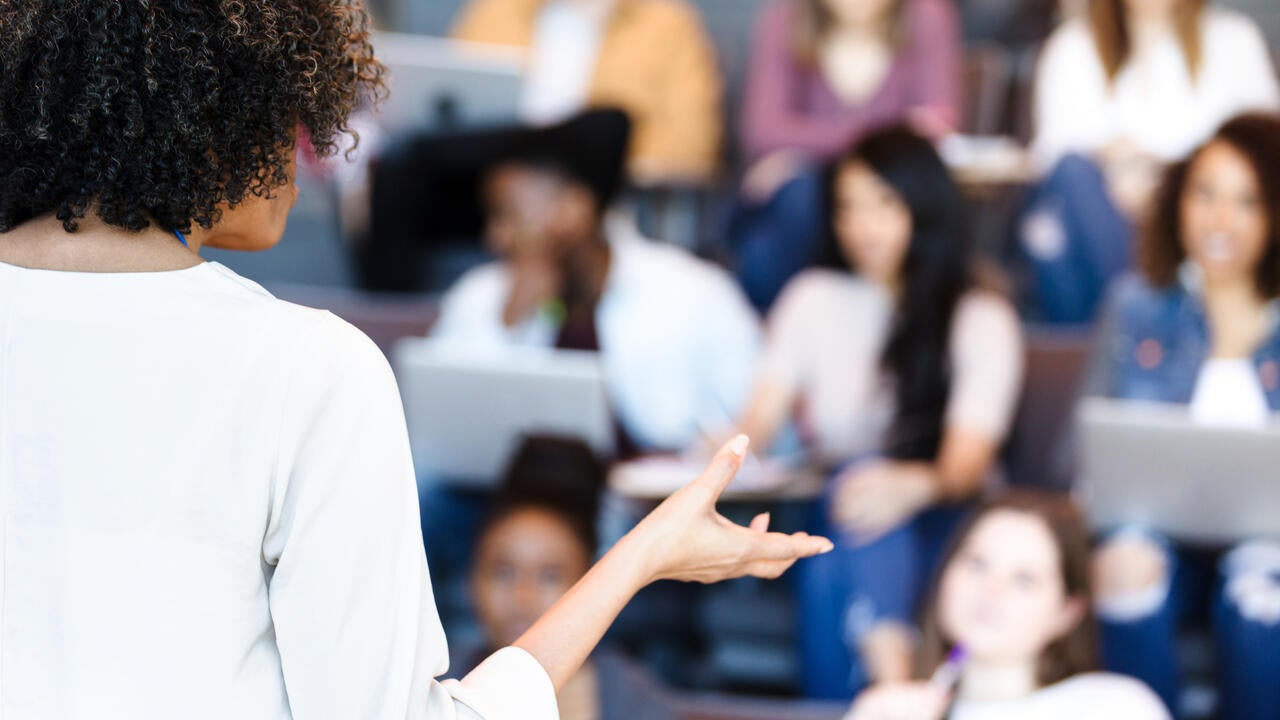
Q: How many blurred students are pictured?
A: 8